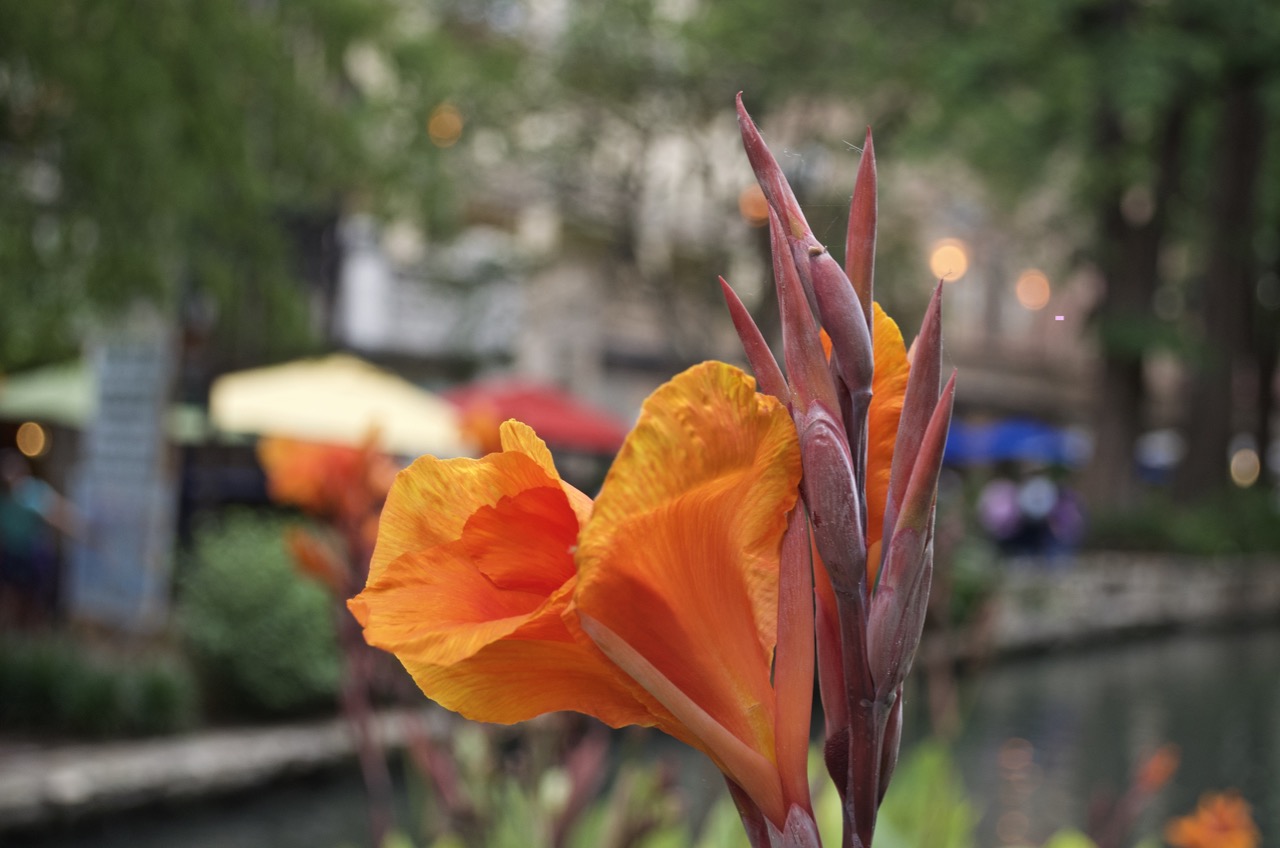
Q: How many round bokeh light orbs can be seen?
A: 6